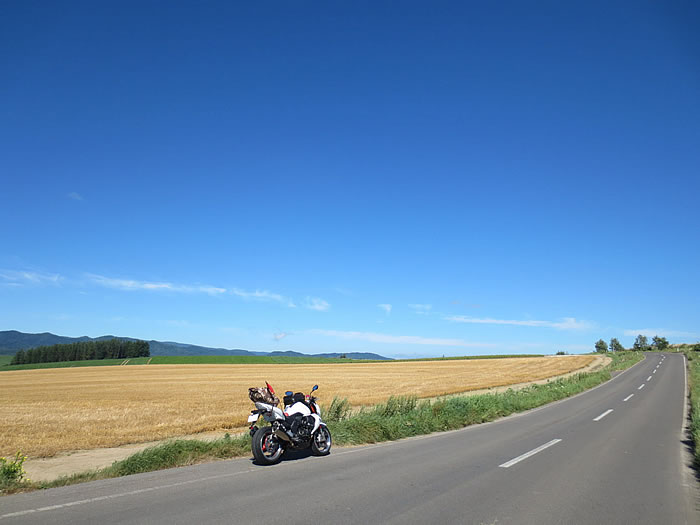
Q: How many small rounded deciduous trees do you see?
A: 4